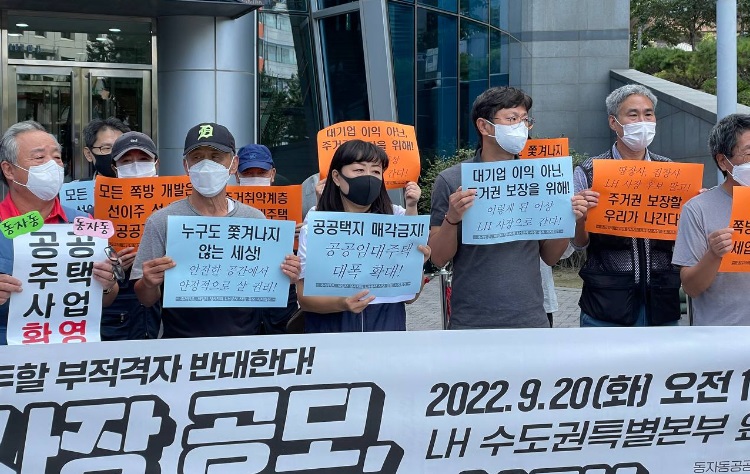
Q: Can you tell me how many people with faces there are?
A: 9